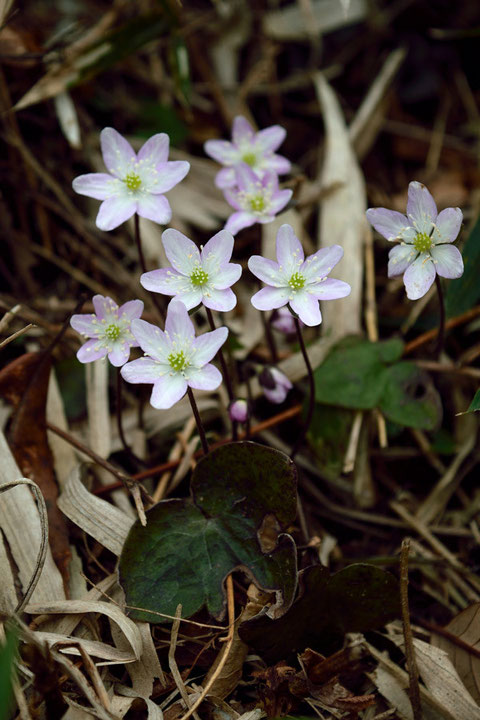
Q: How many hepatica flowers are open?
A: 8